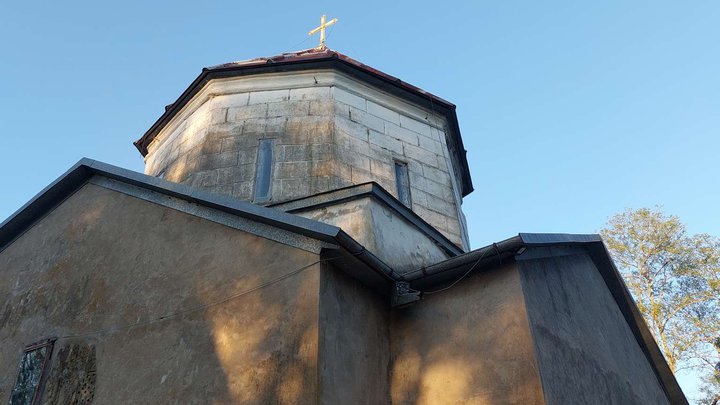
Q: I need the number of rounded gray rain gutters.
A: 2